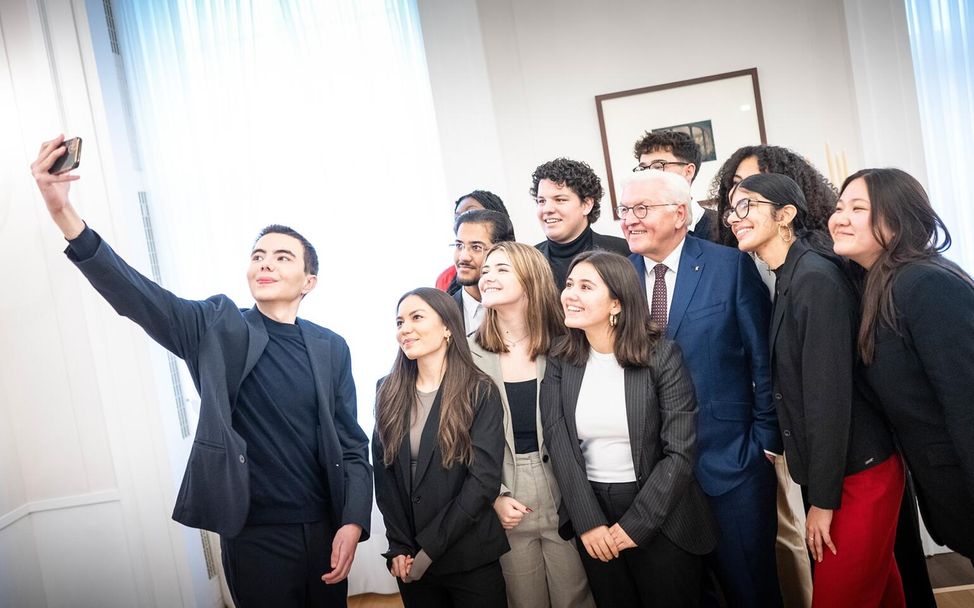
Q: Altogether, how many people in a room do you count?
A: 12